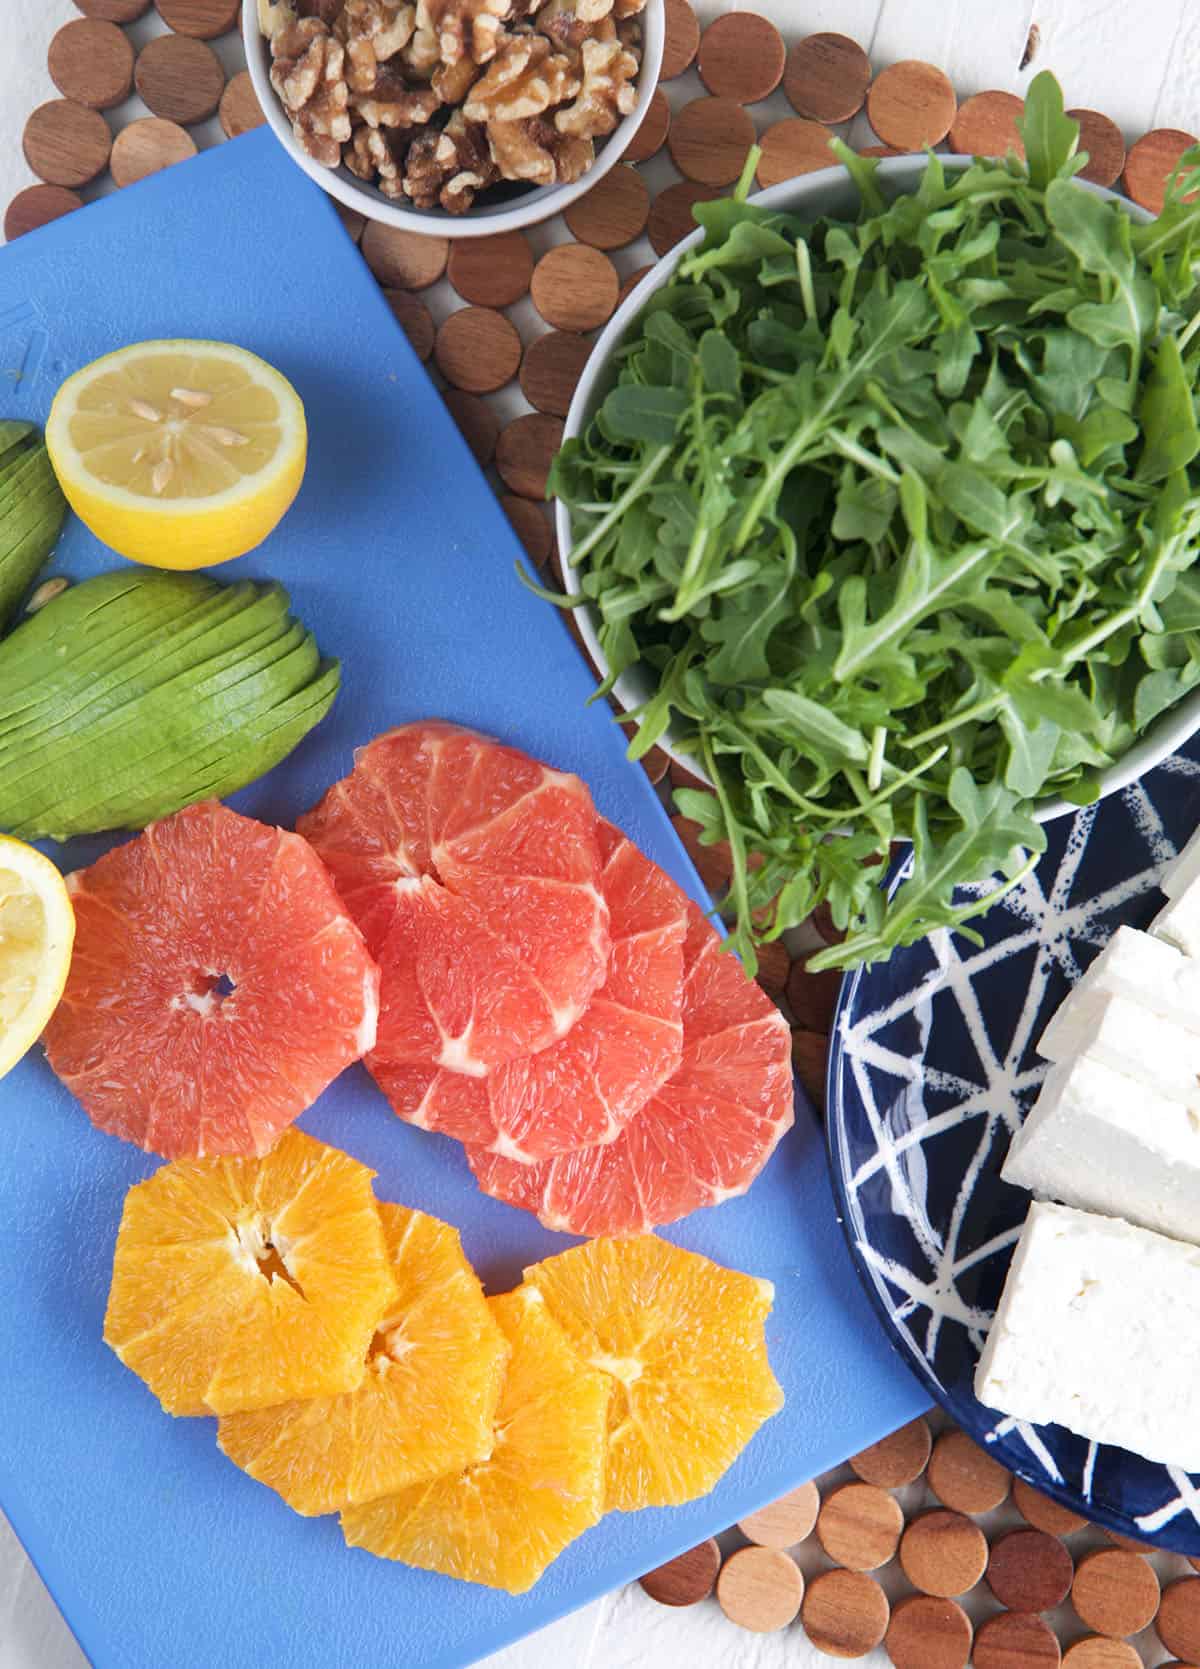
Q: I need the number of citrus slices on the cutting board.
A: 8